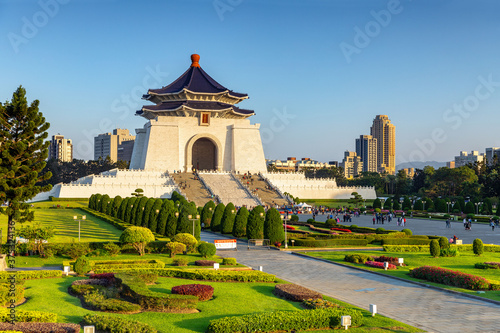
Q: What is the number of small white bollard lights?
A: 8